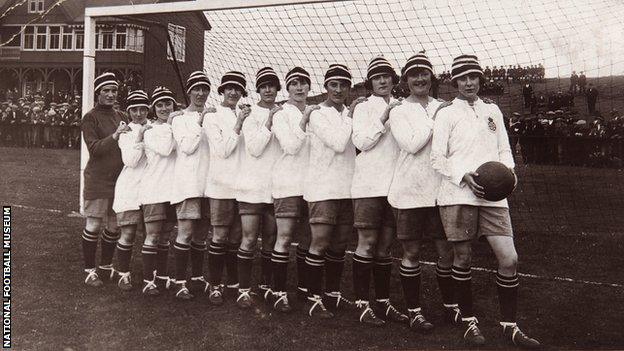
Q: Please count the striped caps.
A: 11